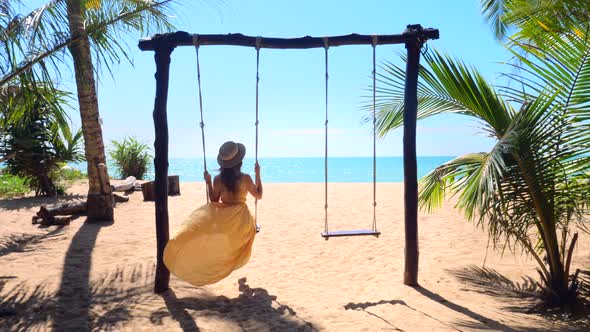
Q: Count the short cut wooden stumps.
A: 2